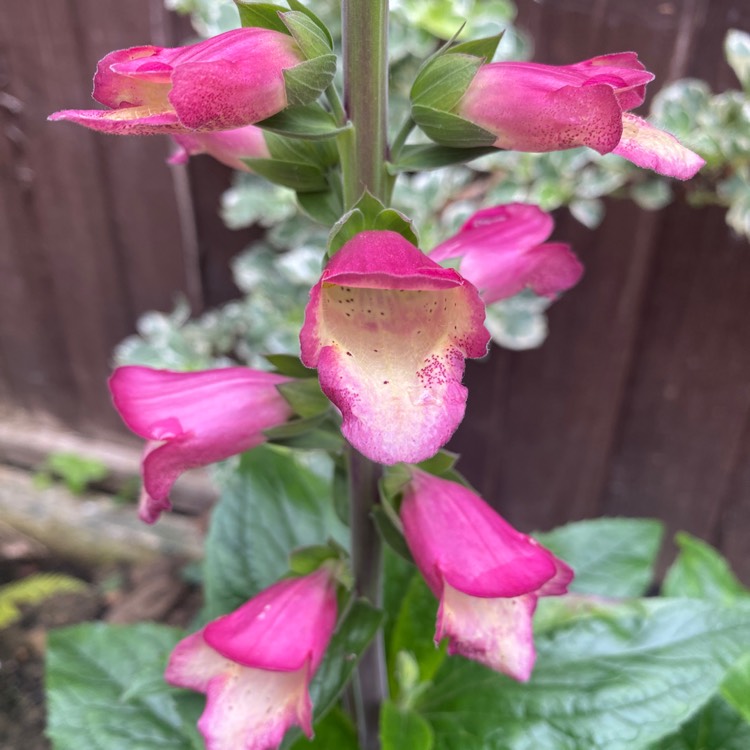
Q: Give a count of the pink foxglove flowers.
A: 8